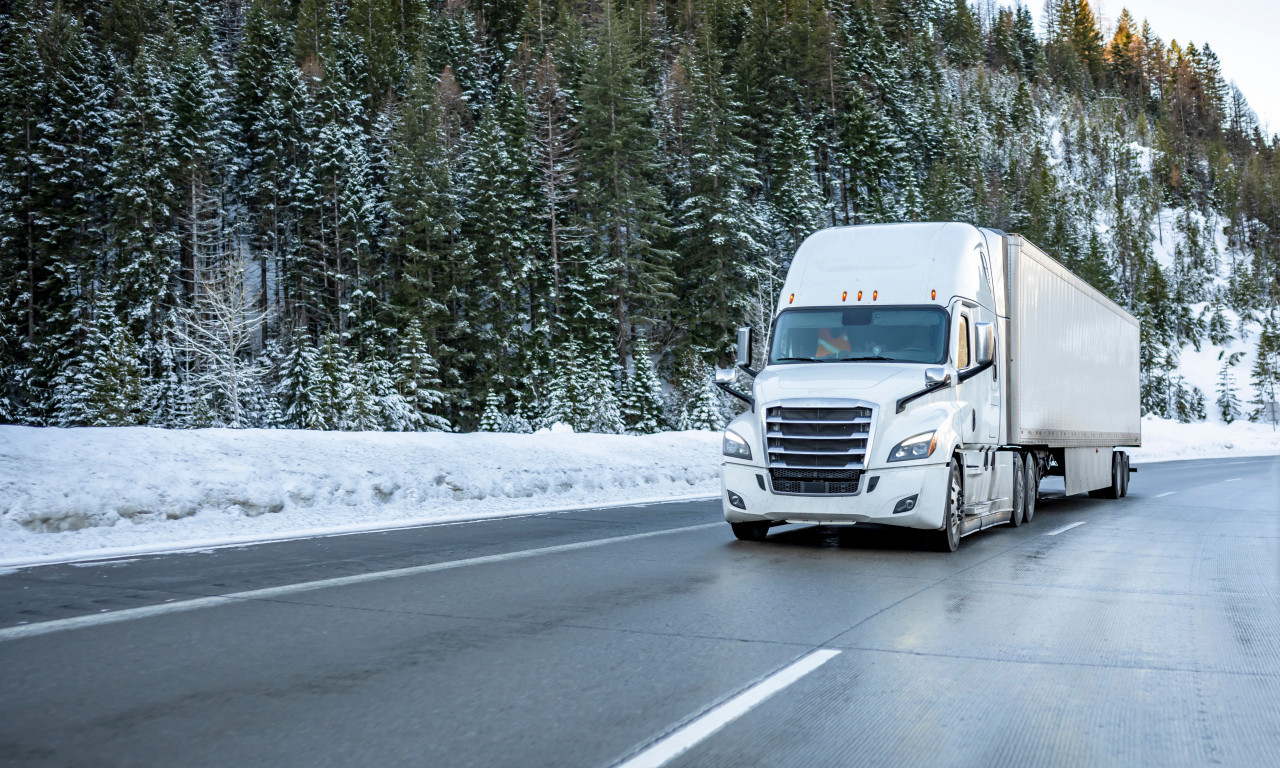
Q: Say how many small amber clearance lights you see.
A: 5